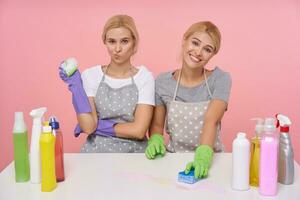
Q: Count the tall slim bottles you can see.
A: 8